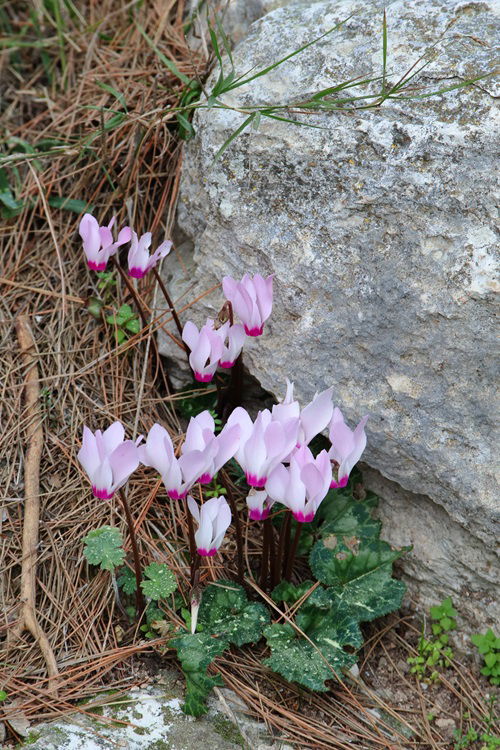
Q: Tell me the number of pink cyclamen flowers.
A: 14